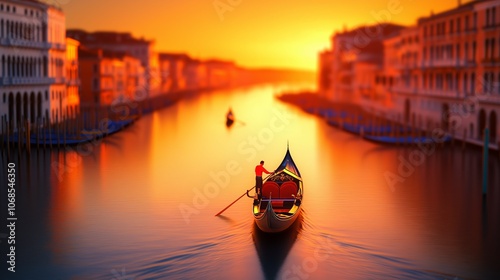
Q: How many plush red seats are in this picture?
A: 2